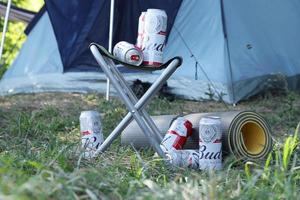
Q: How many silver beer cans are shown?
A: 7